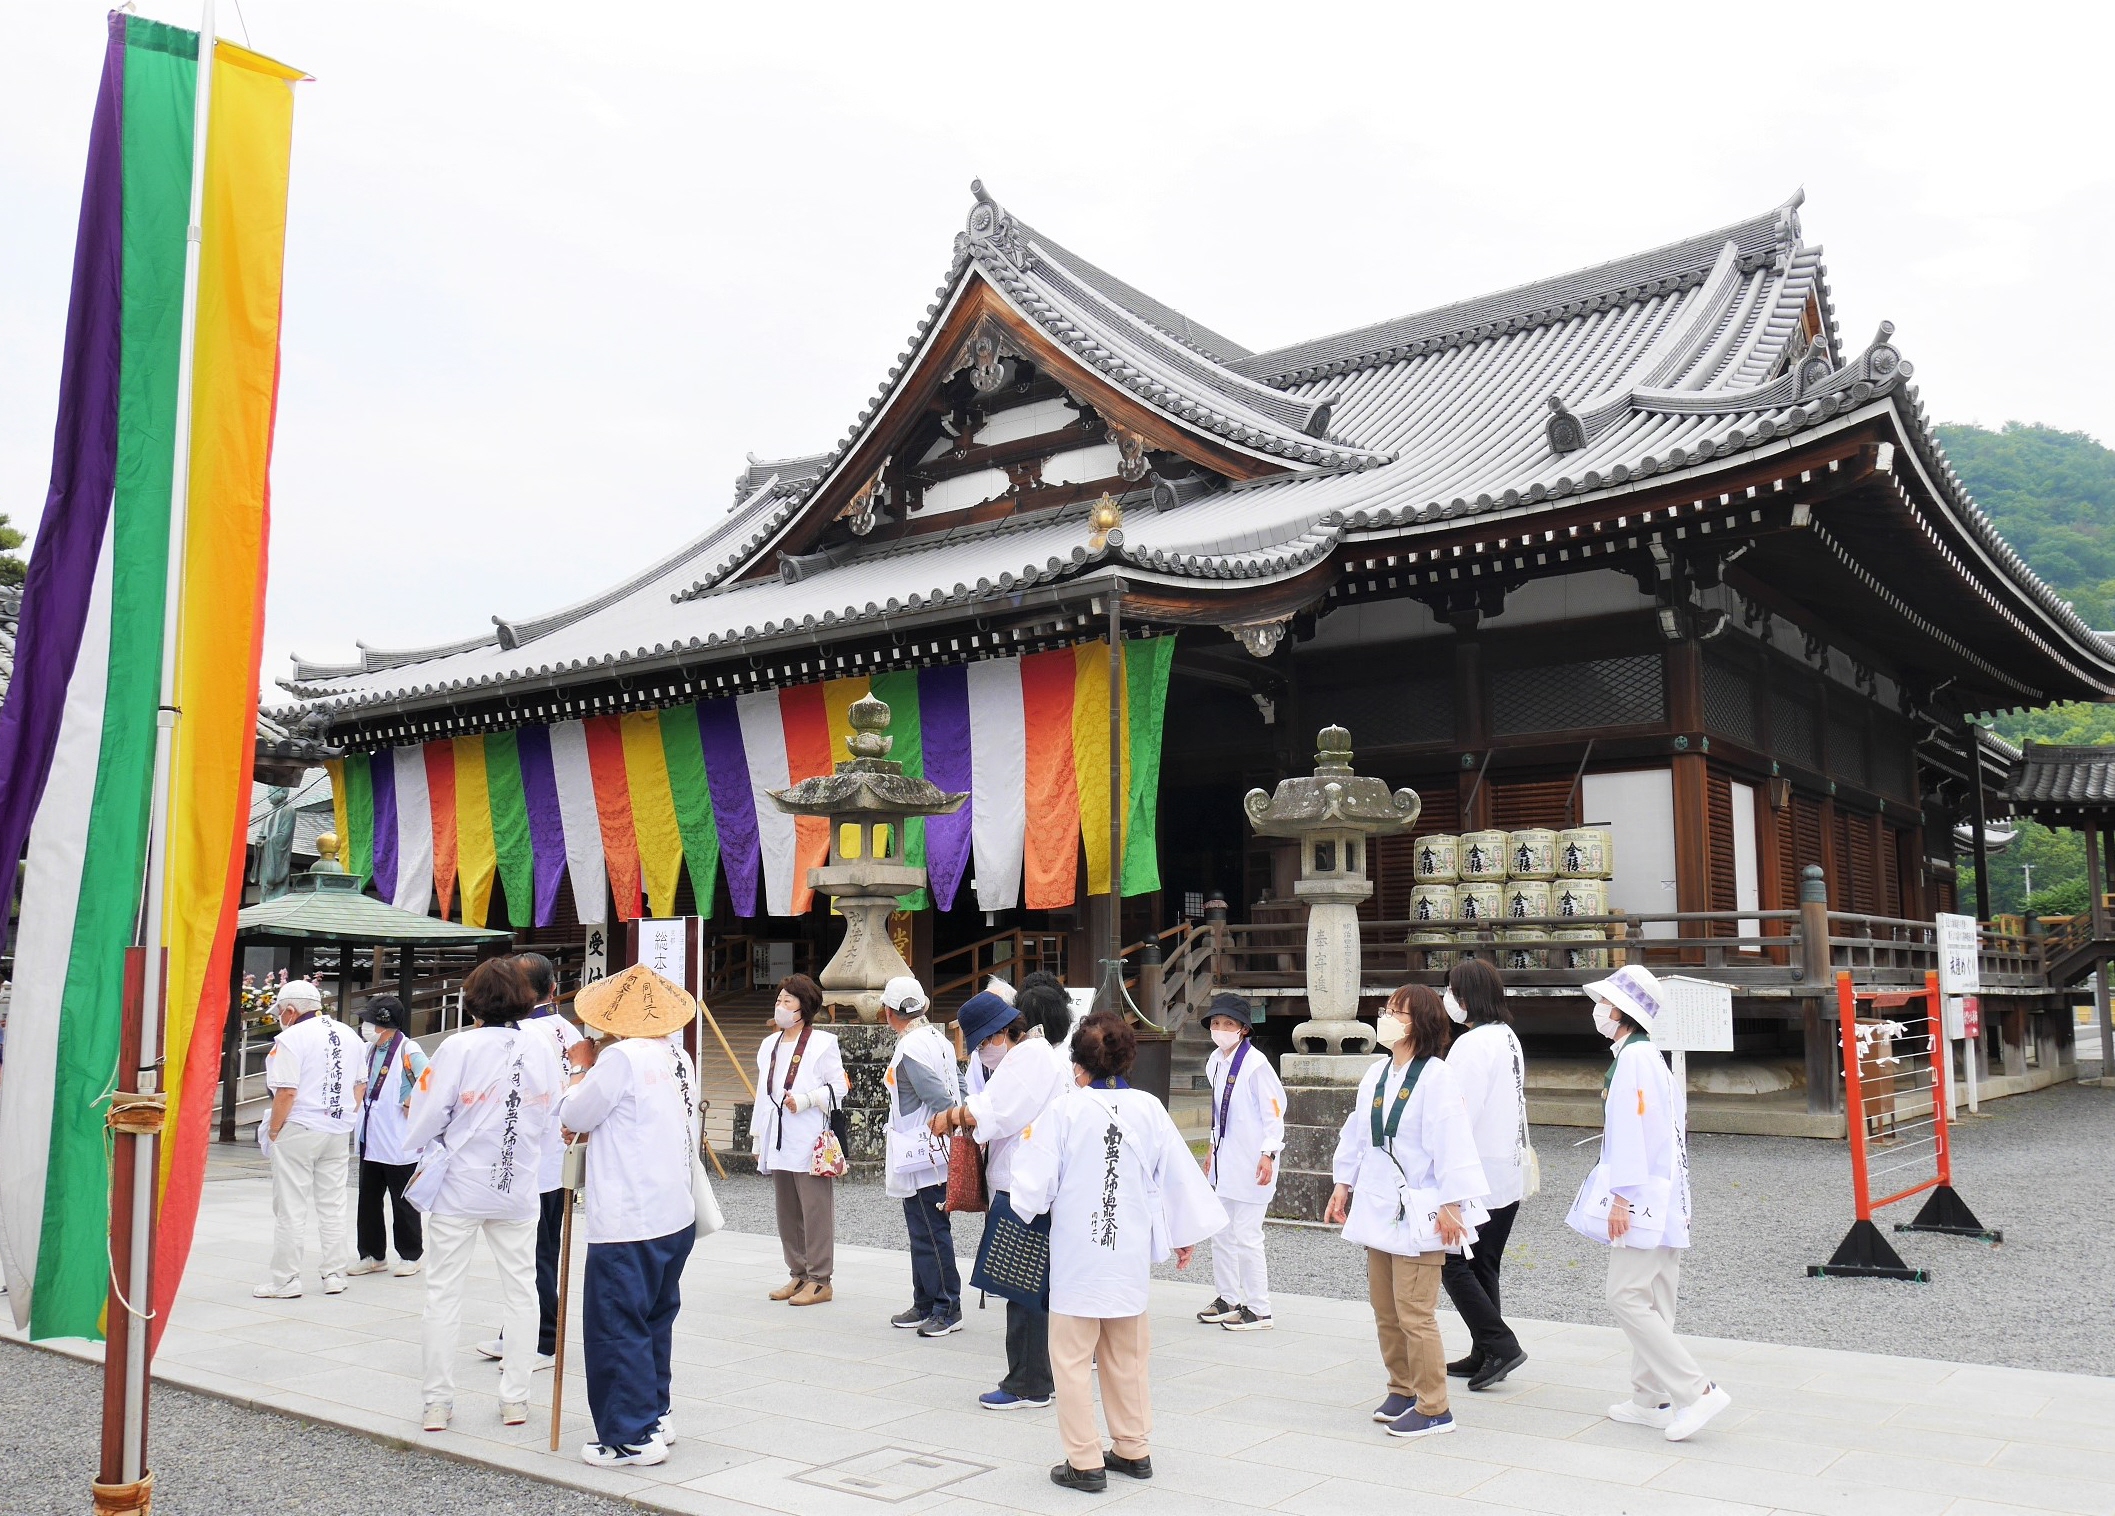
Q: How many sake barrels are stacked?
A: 12